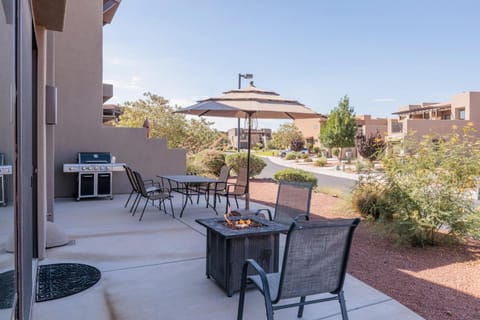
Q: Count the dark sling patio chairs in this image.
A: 6